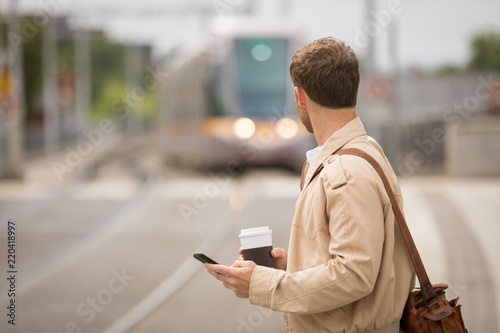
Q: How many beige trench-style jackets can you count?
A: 1